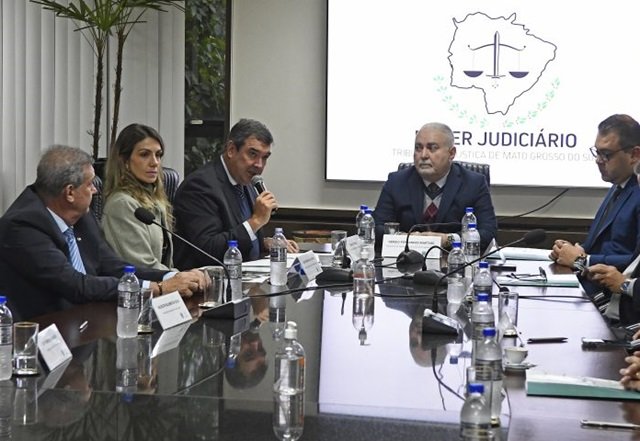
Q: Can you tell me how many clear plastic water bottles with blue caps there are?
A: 12